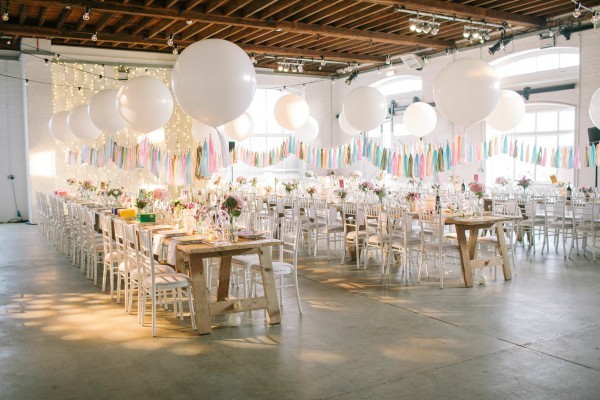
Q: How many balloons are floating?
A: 15